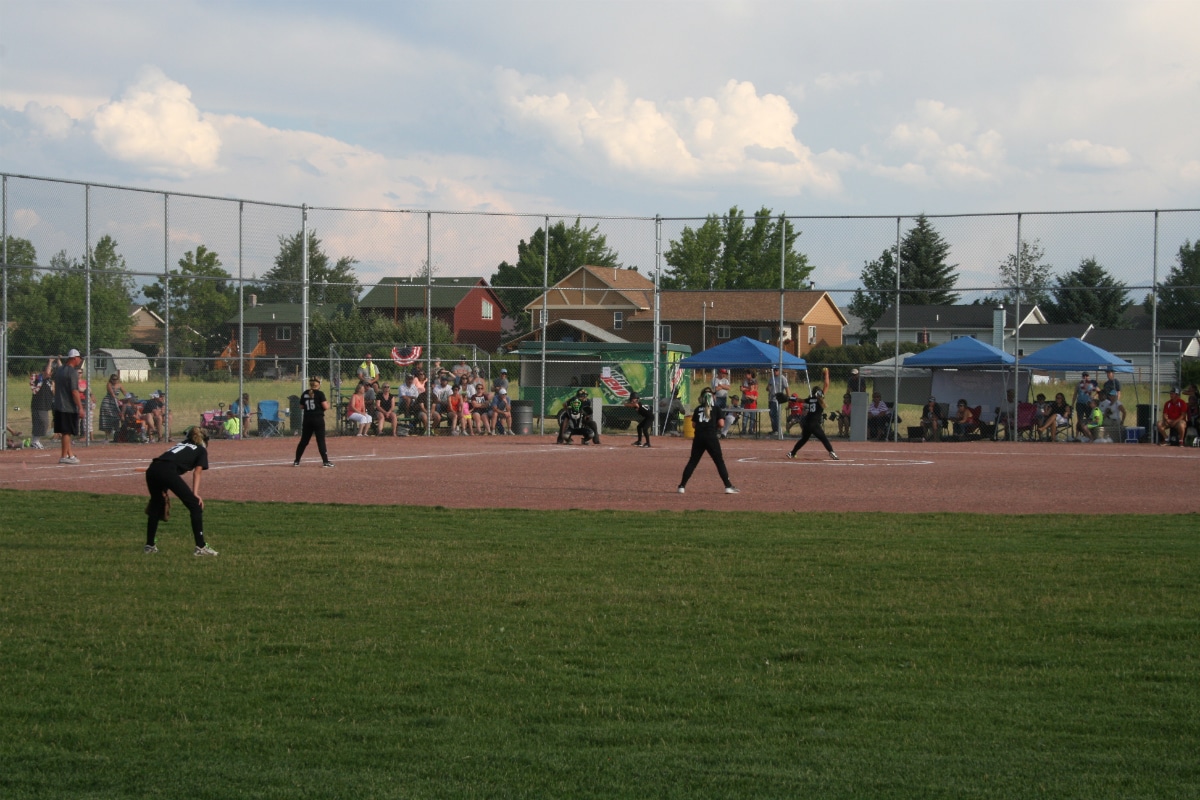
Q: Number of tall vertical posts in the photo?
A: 12